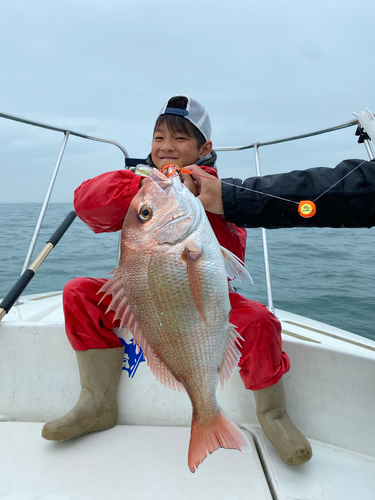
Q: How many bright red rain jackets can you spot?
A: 1